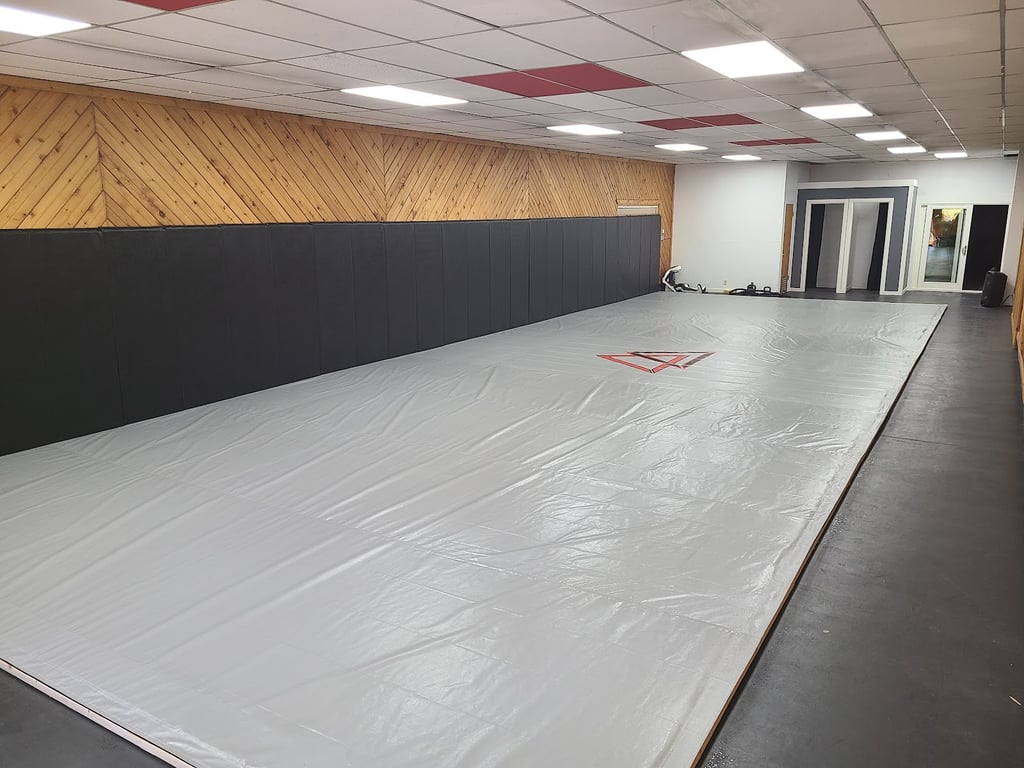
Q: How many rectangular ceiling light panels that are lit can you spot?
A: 10